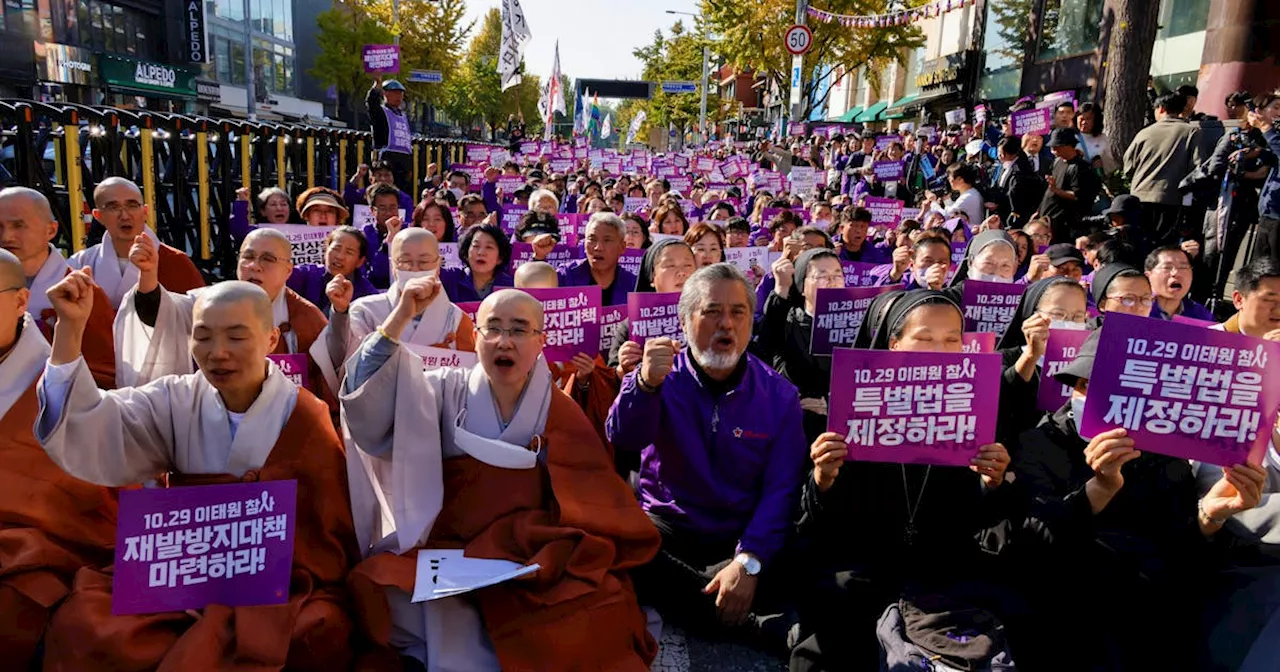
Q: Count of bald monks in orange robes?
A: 8